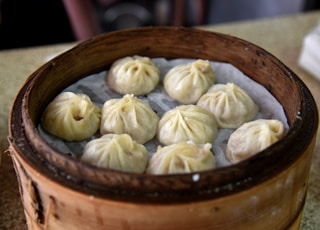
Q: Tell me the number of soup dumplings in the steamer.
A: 9